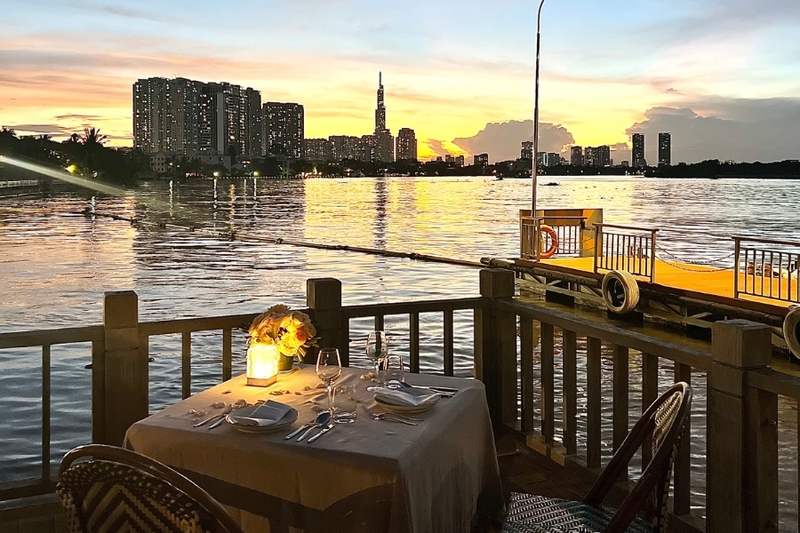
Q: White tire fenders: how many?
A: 2